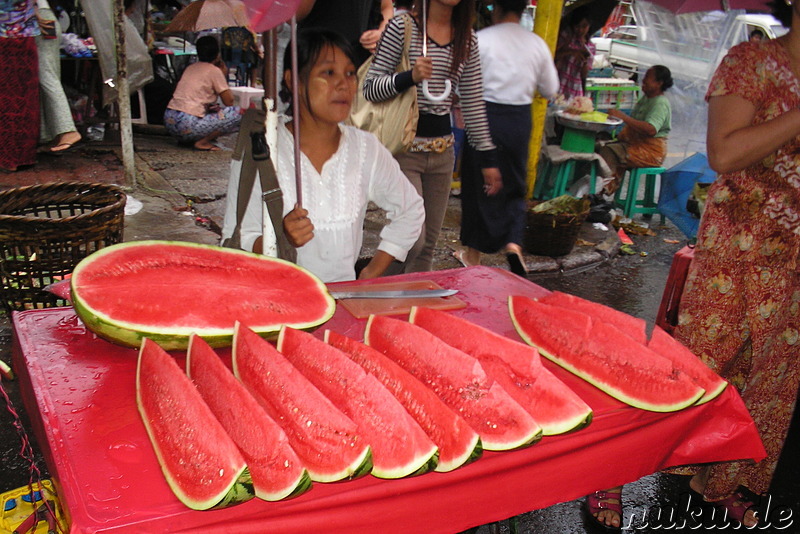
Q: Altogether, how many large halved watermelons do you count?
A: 1